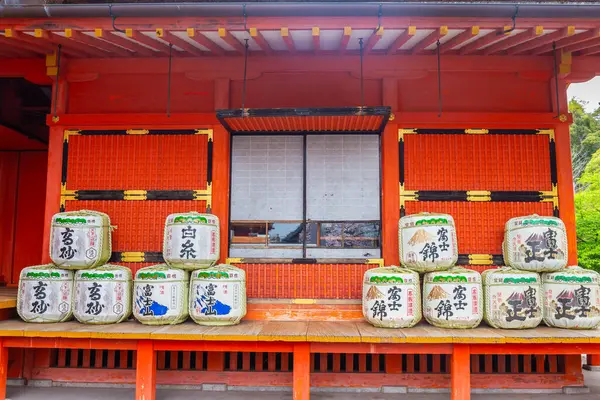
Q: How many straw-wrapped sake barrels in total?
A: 12